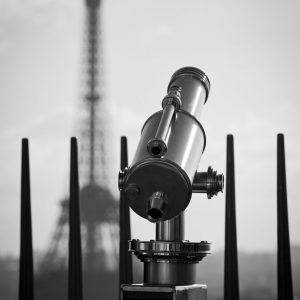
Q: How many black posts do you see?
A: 5